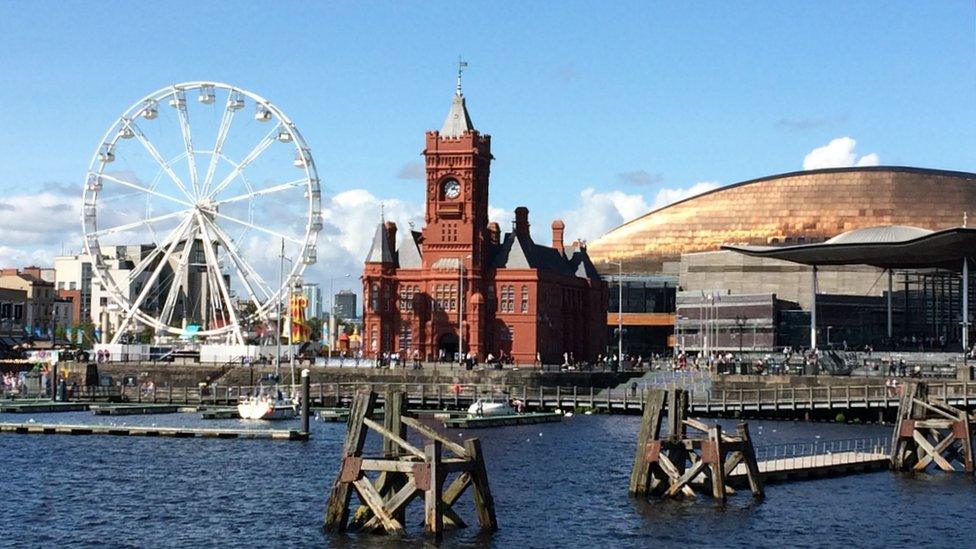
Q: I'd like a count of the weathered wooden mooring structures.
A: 3